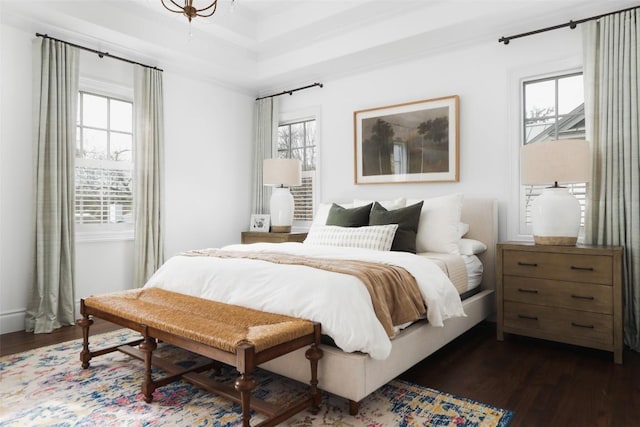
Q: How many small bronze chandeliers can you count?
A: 1